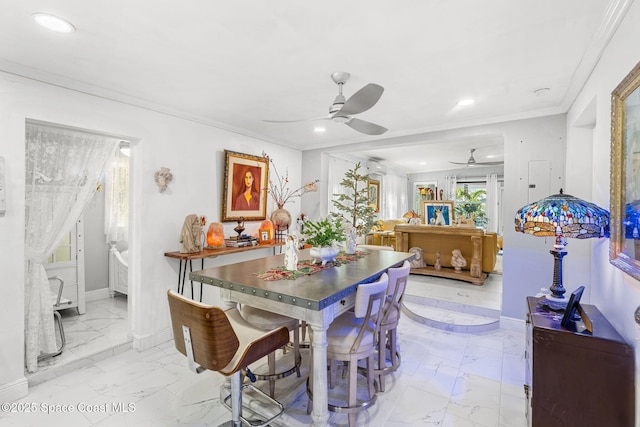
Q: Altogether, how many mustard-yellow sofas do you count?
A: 2